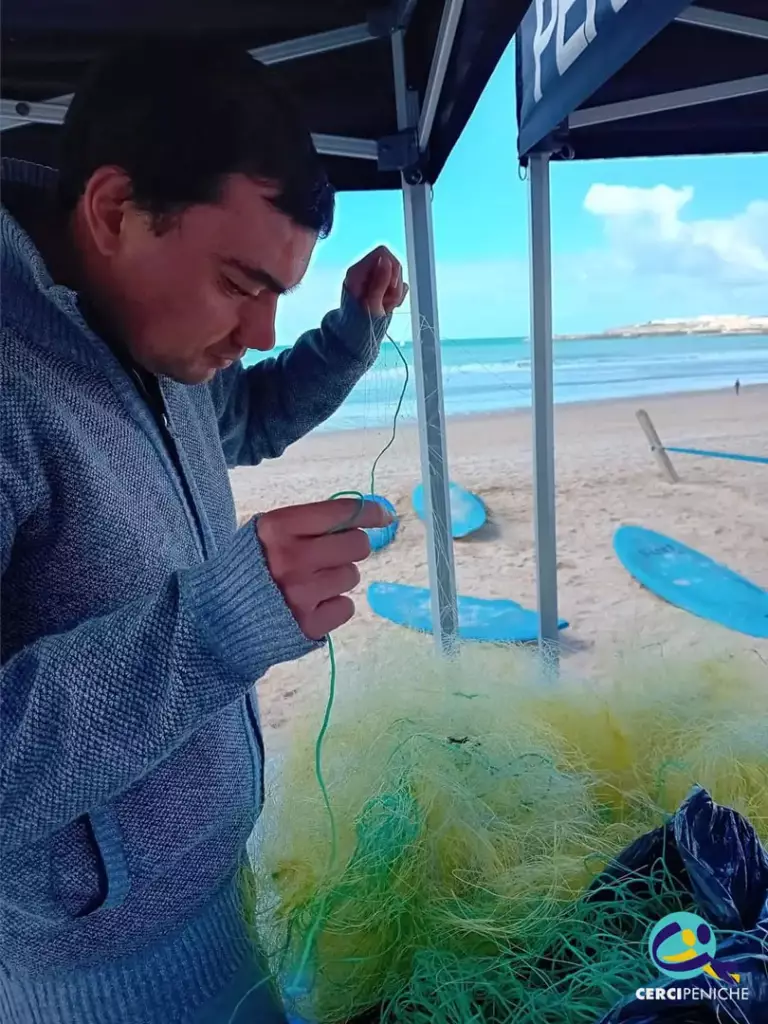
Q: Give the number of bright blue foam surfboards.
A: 4